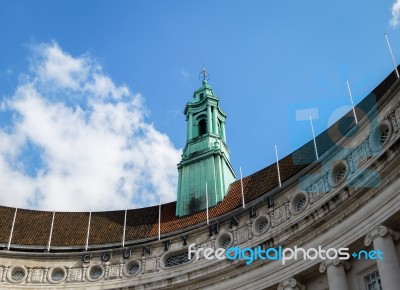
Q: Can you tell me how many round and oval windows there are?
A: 10